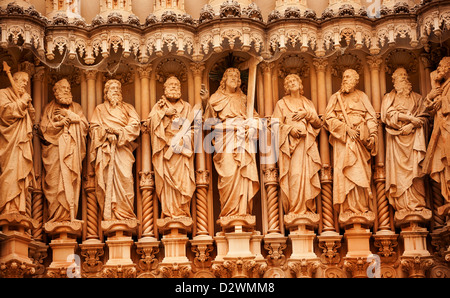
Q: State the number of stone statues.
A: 9